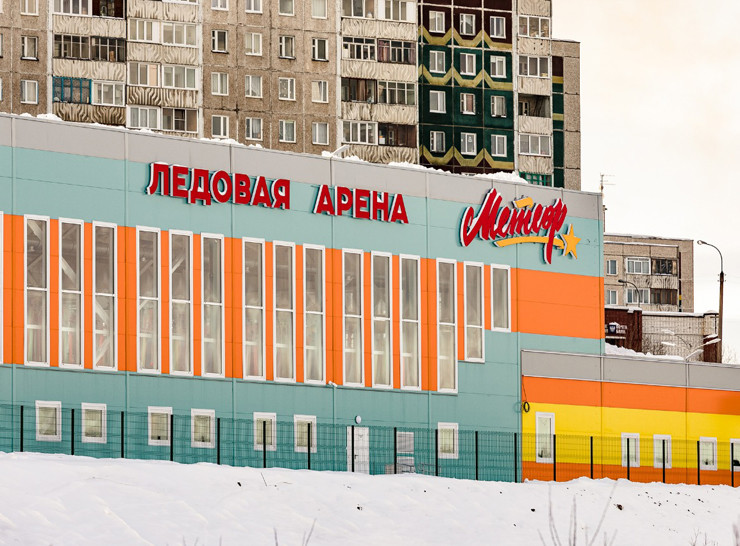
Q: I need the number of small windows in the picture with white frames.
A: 12